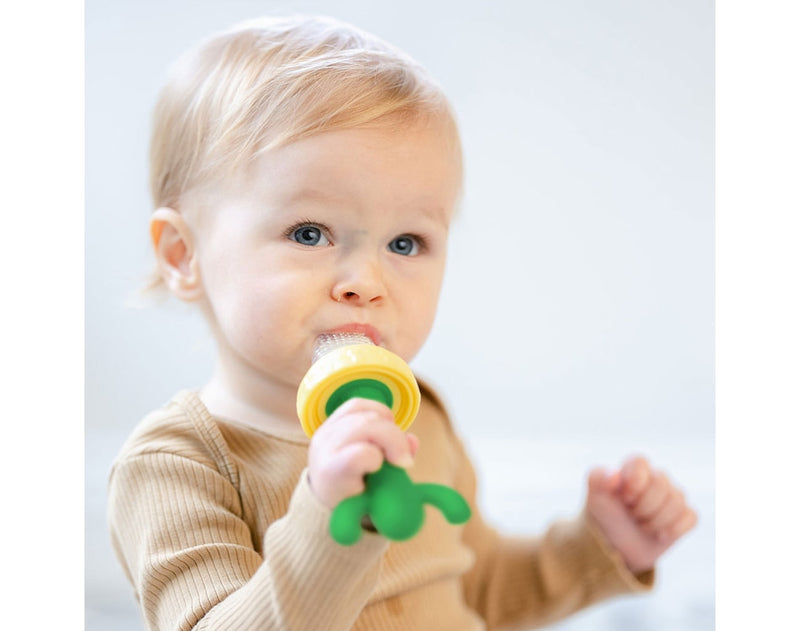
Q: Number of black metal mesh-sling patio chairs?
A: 0